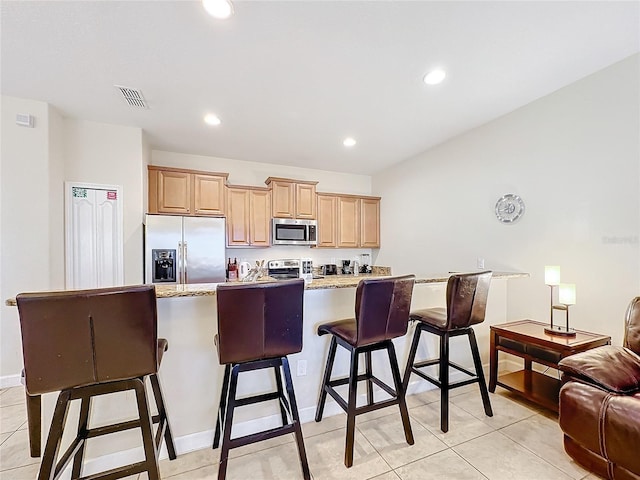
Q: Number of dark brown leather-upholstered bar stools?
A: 4